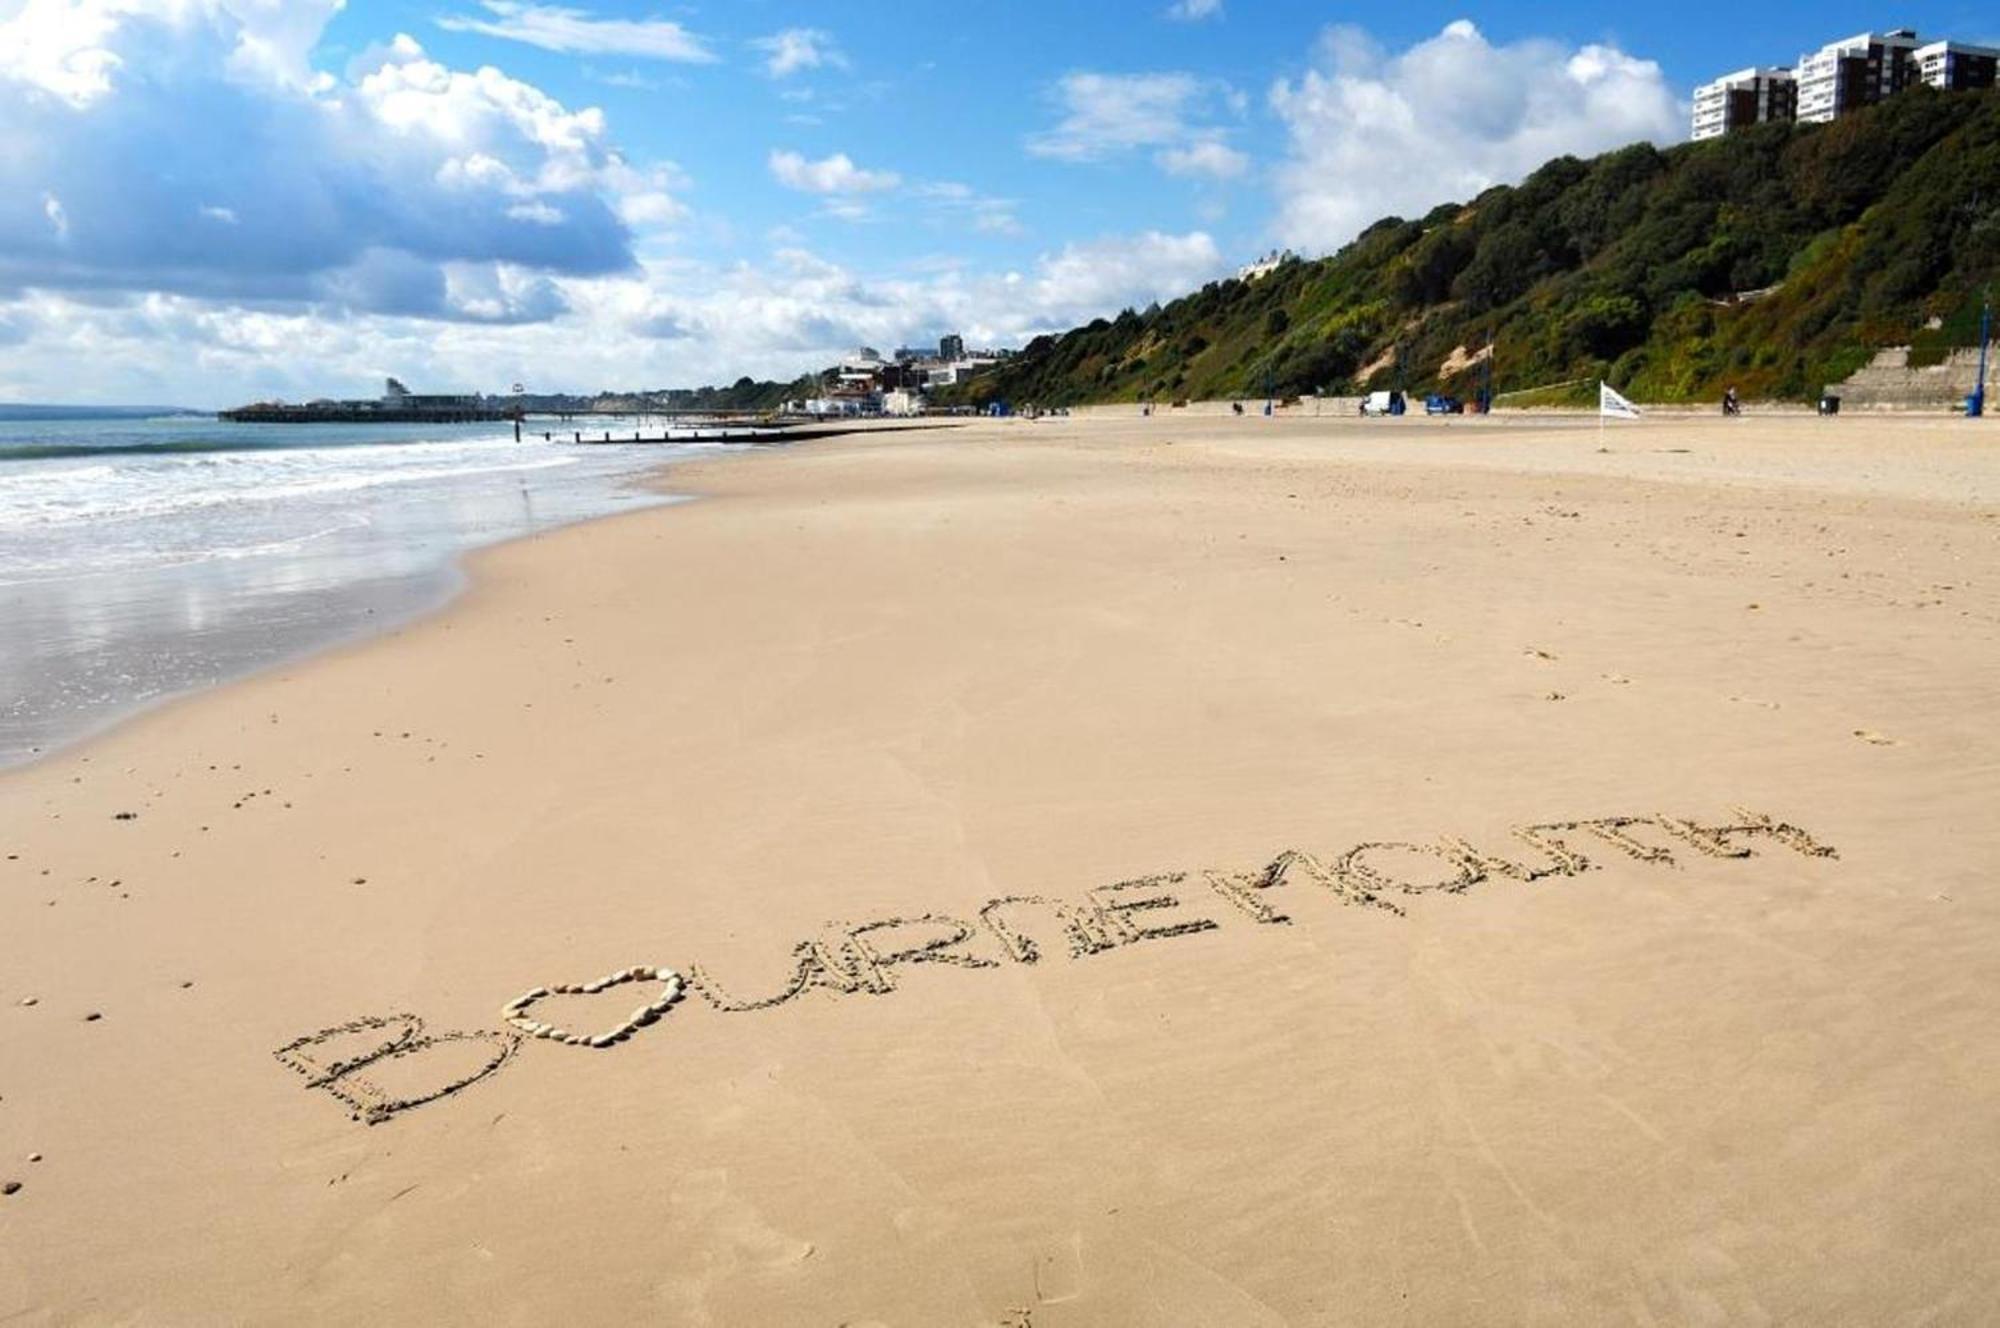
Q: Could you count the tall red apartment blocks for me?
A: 3